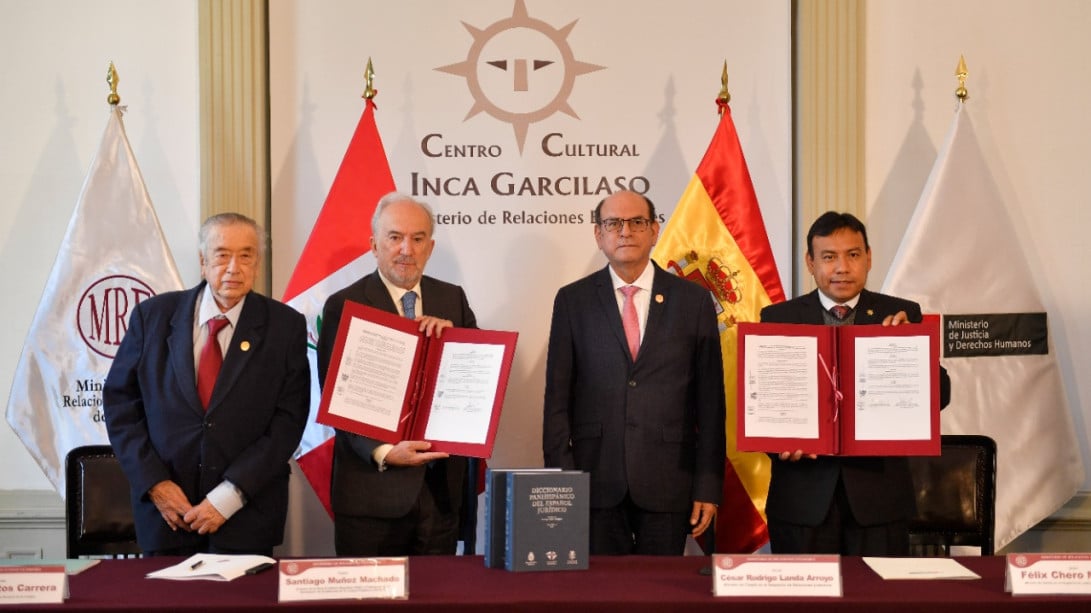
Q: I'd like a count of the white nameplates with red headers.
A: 4